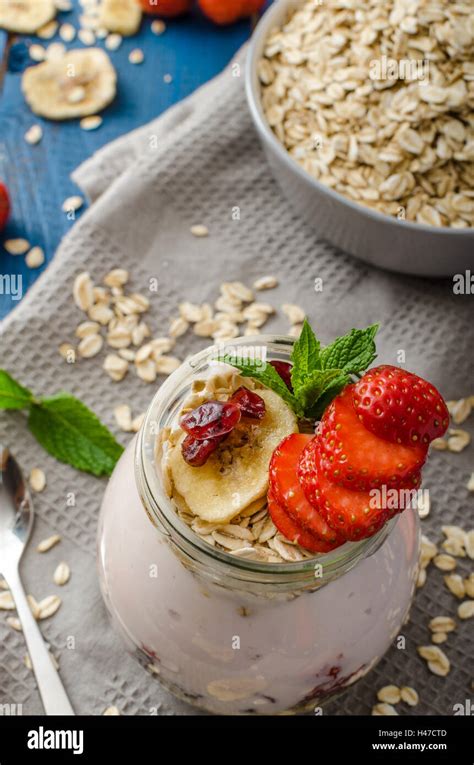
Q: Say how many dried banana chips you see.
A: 4